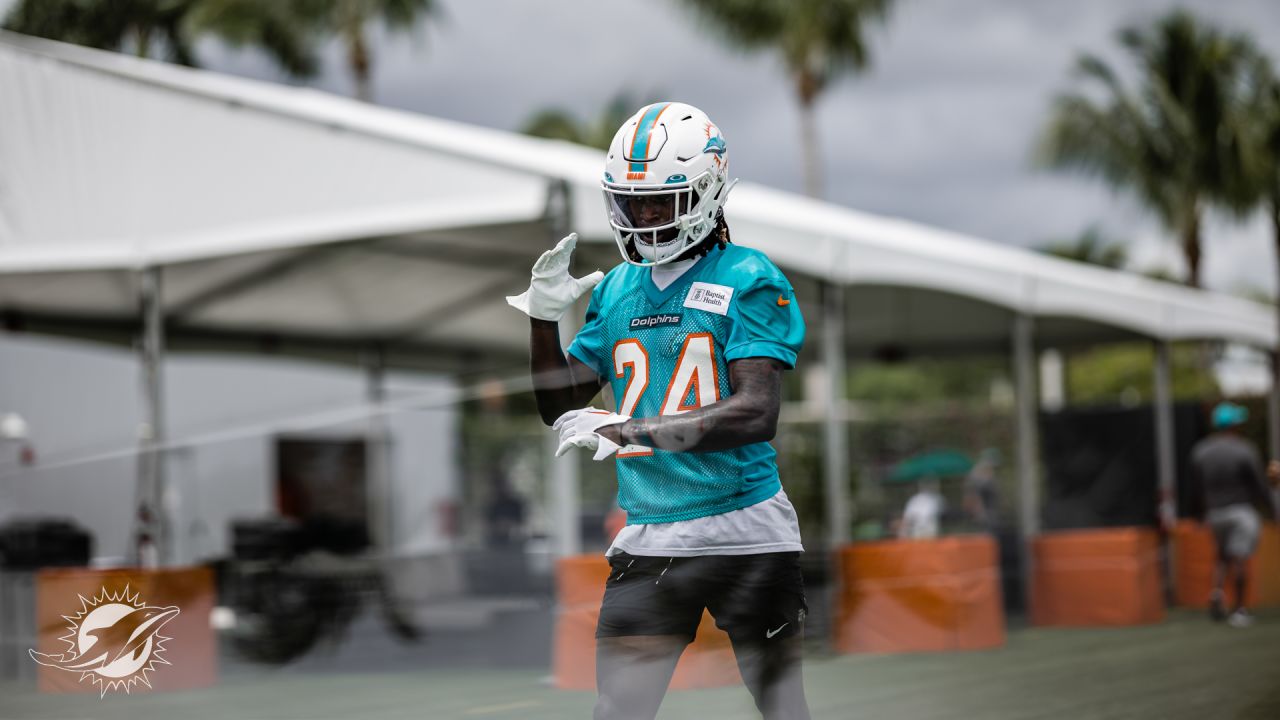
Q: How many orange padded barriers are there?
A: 5